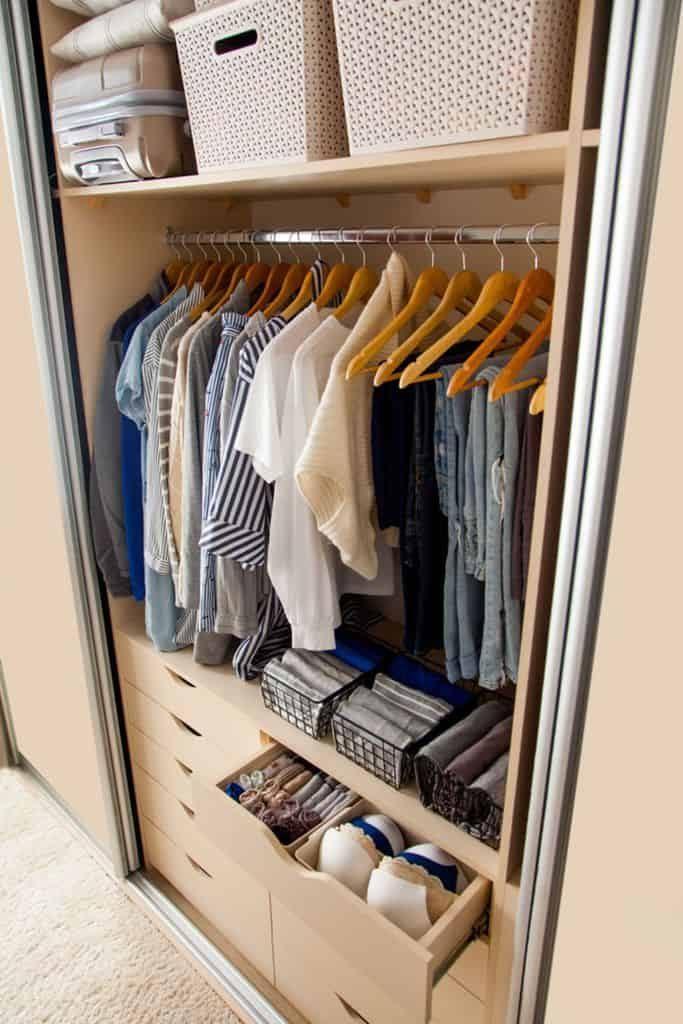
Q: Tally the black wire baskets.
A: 3